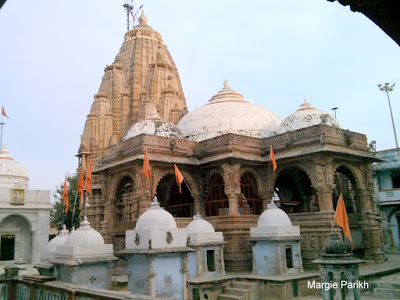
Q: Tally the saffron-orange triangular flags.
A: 8